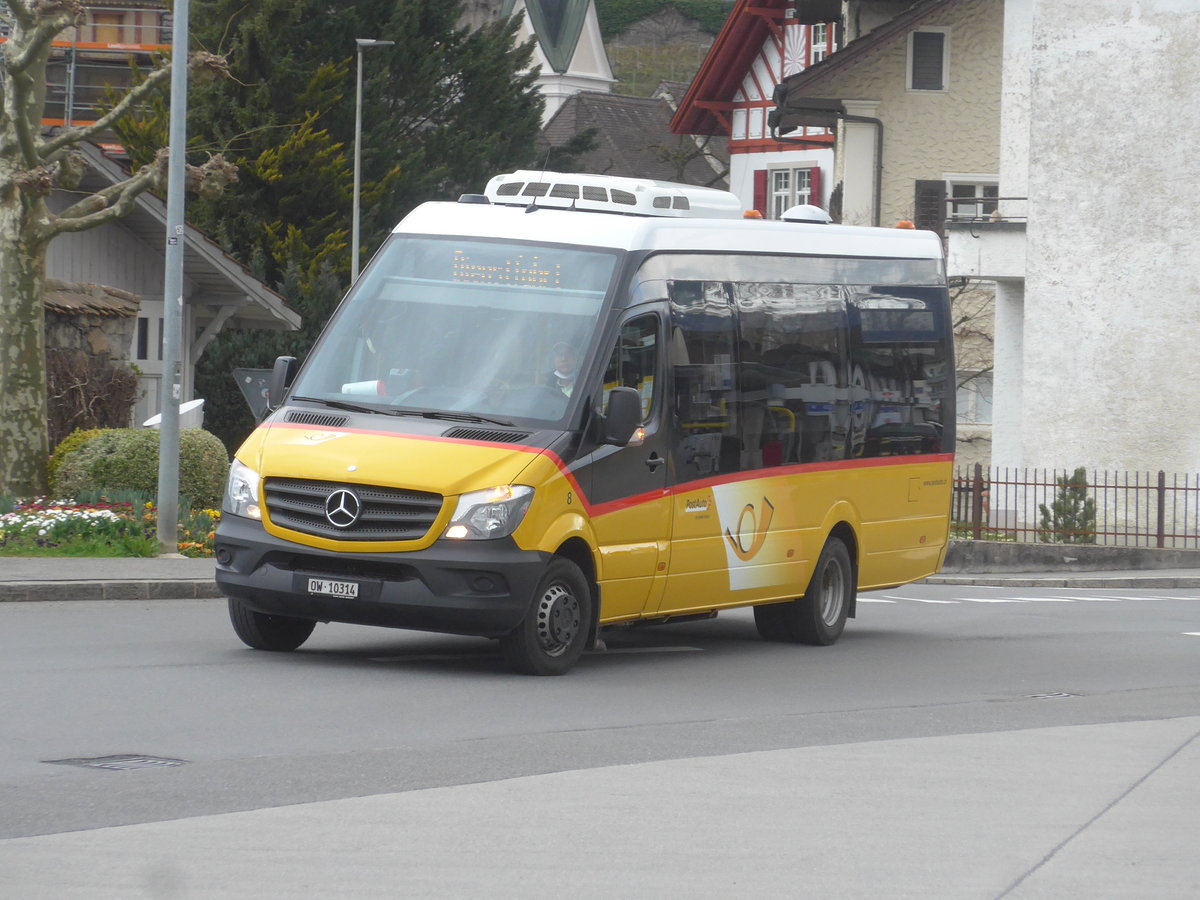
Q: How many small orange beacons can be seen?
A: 2